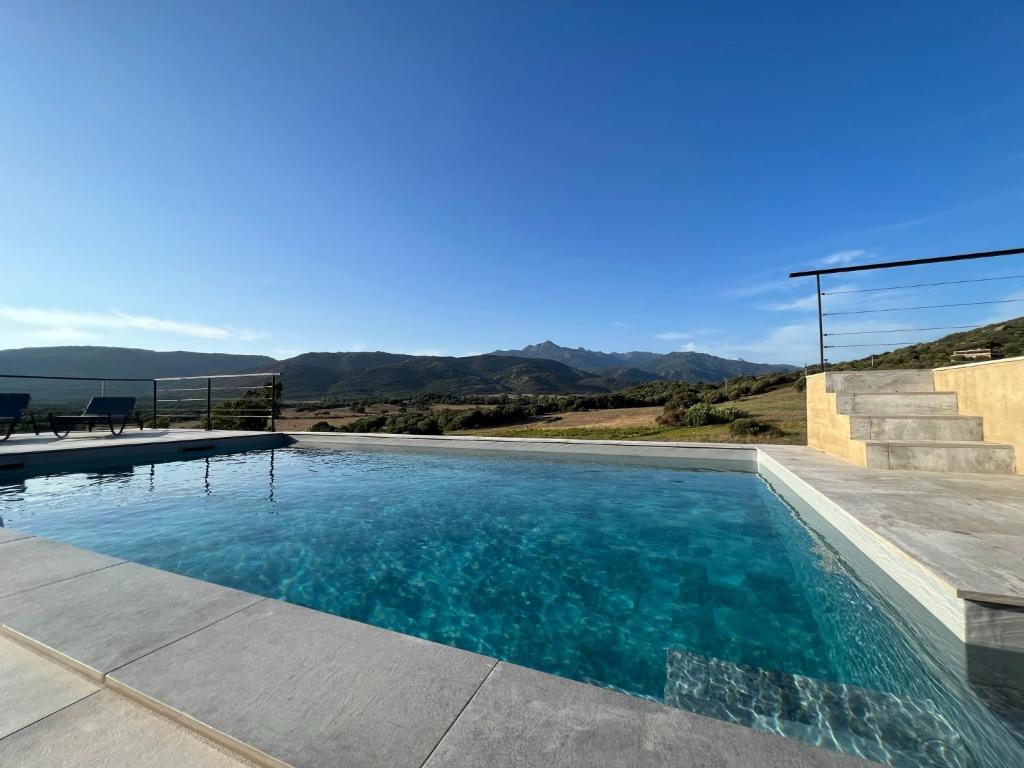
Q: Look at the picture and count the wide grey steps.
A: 4